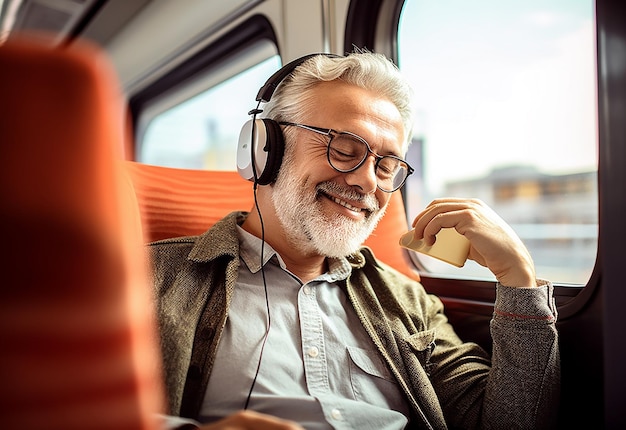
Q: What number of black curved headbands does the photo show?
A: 1